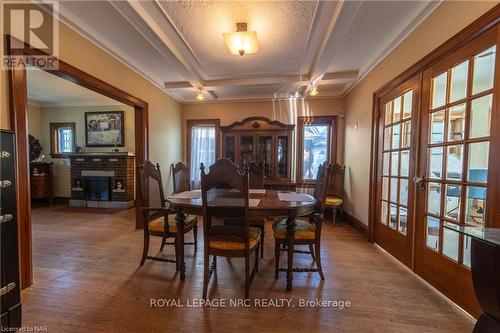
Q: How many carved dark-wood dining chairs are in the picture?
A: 6